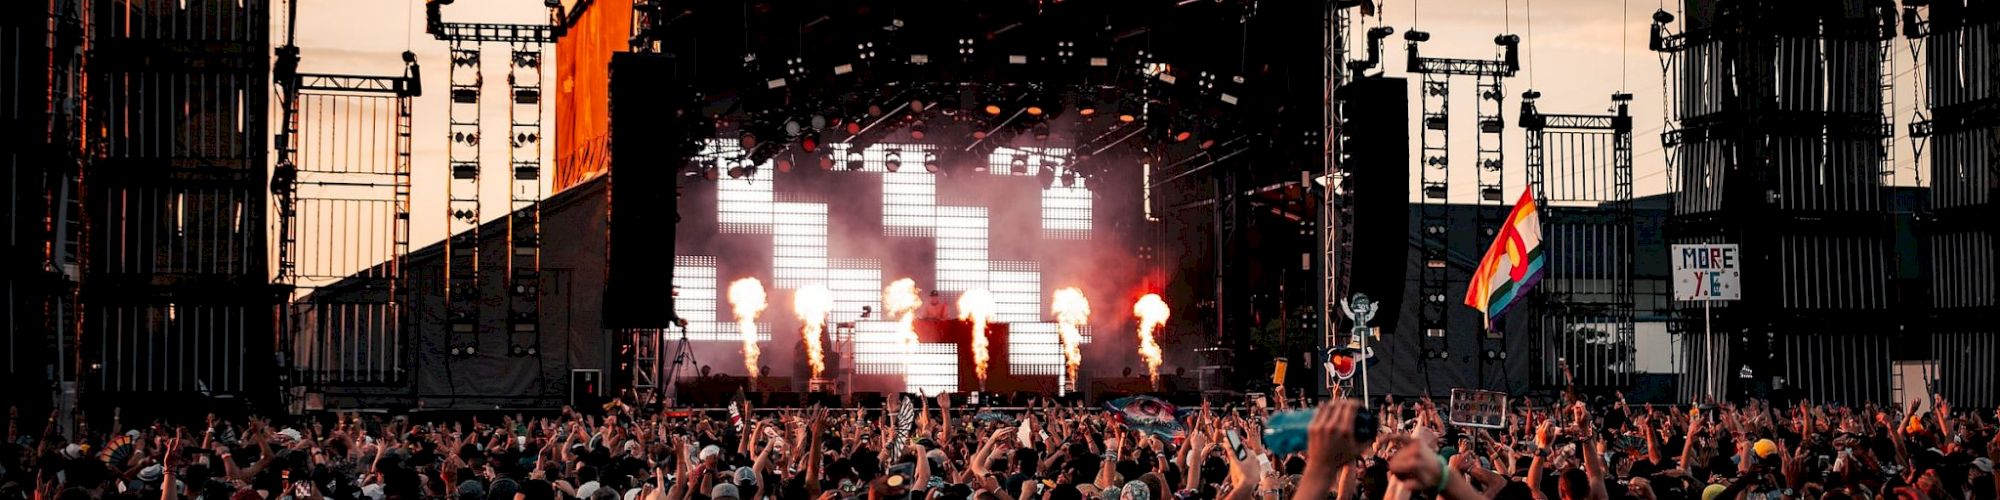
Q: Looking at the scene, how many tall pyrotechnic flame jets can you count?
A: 6